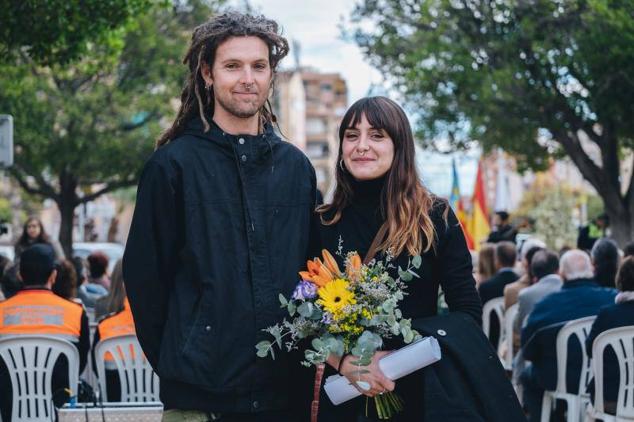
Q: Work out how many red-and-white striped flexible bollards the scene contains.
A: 0